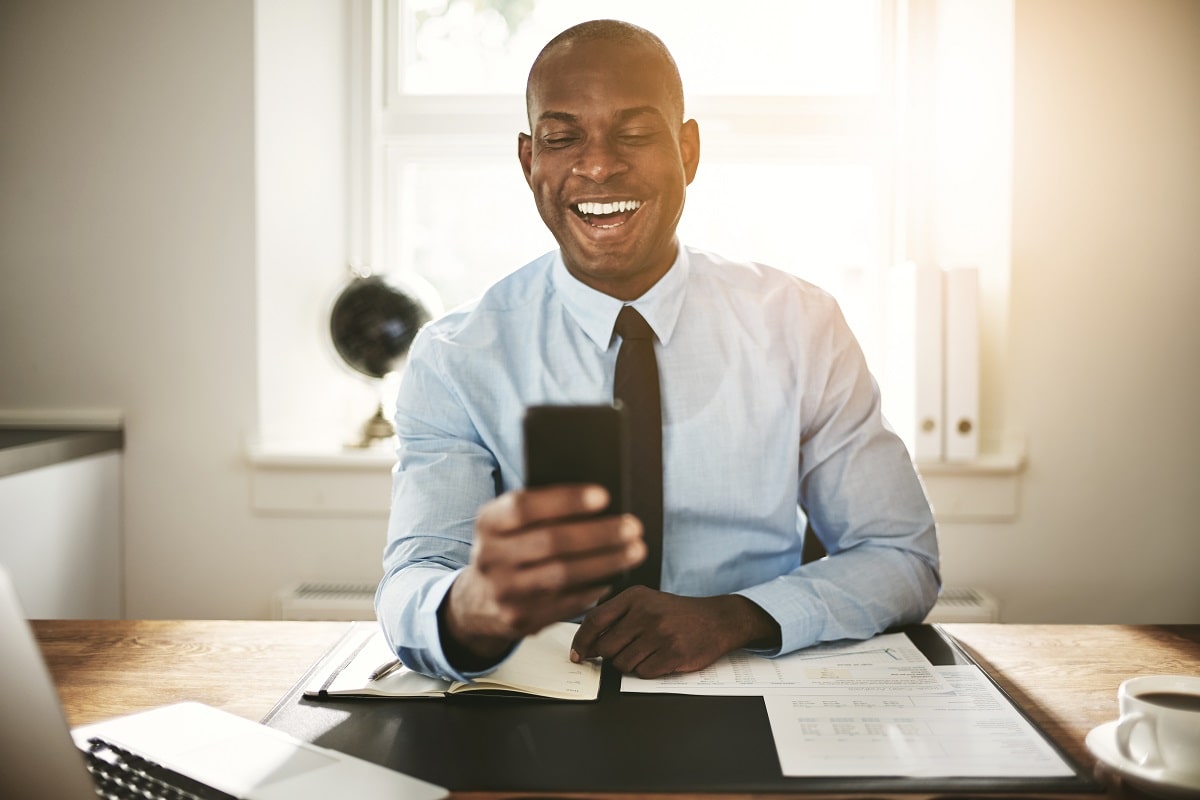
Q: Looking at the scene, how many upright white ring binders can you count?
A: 2